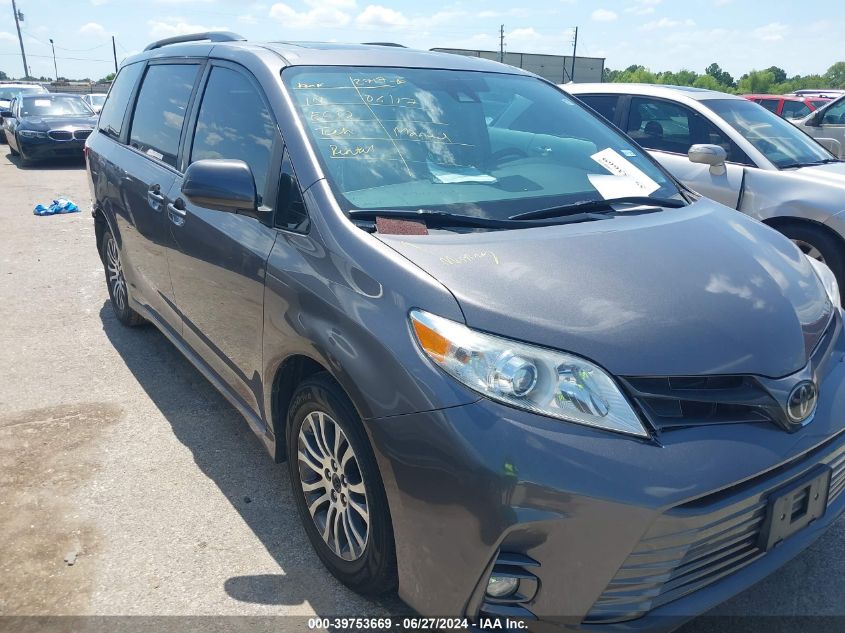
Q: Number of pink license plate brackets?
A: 0